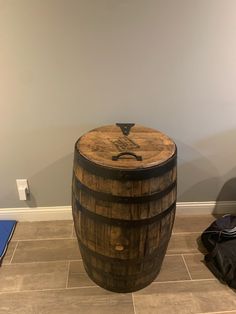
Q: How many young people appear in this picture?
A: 0